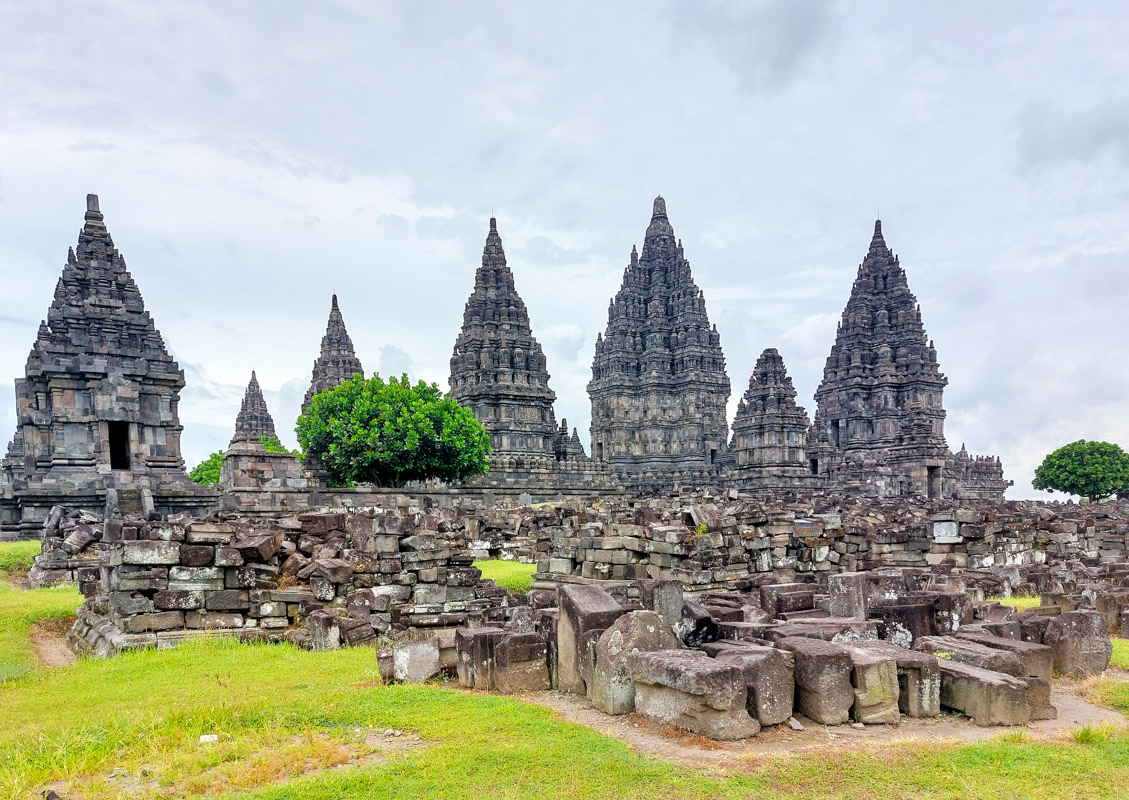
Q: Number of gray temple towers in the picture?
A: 7